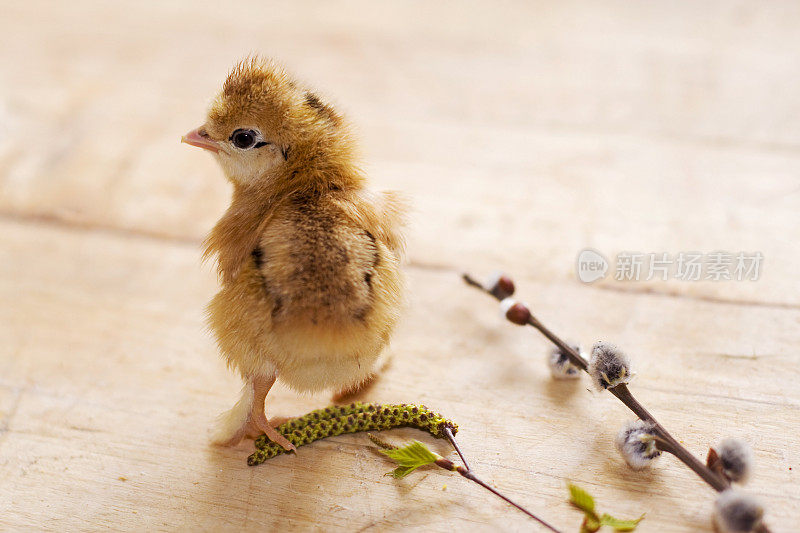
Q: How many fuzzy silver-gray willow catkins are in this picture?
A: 5